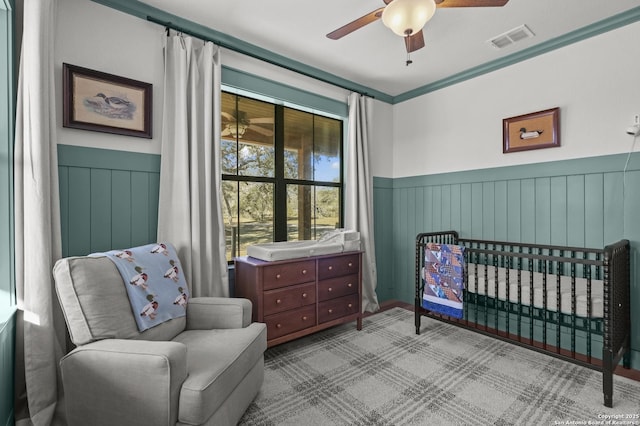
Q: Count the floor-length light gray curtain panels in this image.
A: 3